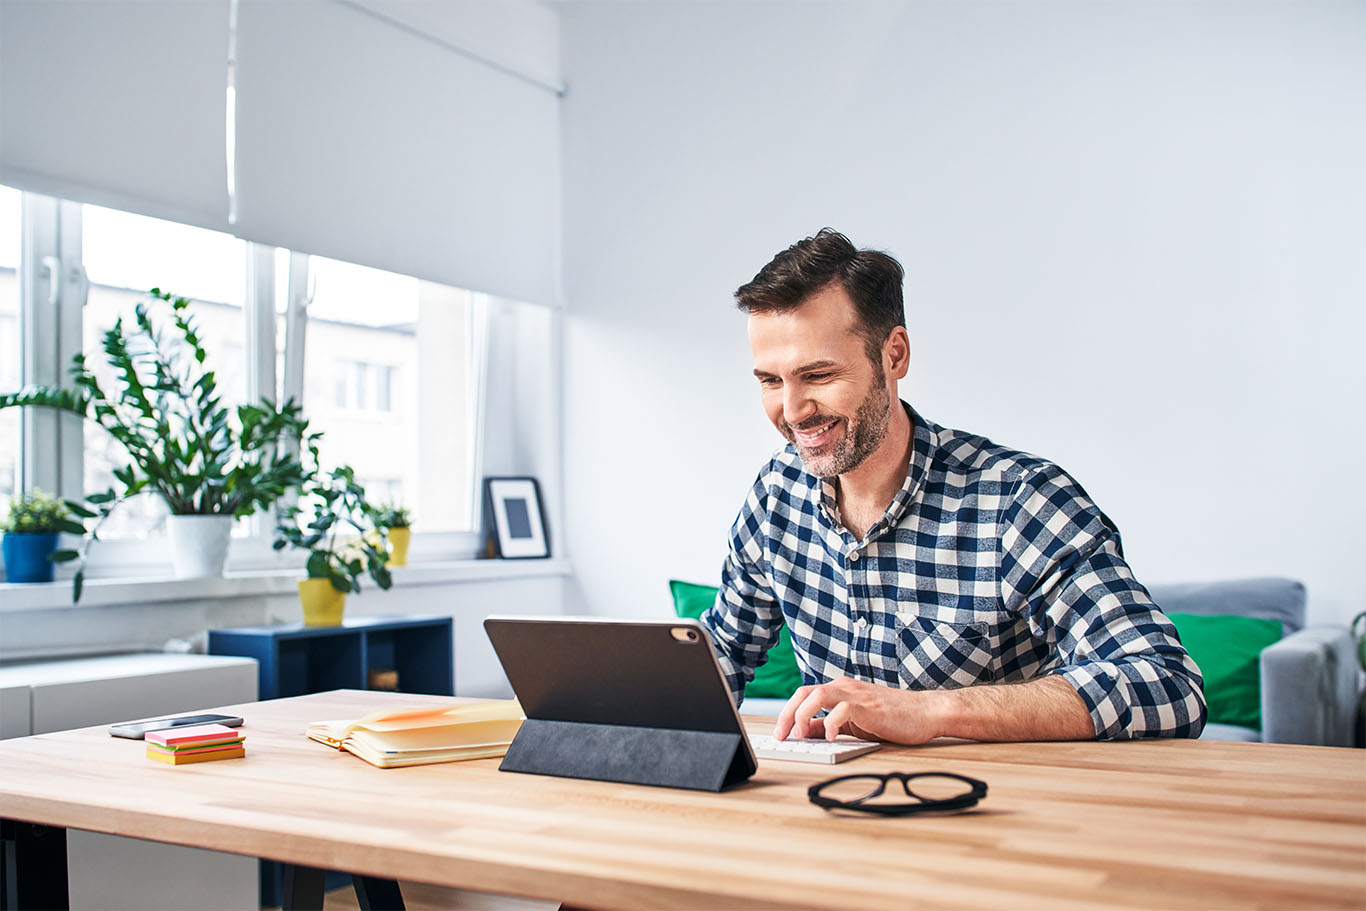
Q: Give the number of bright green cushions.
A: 2